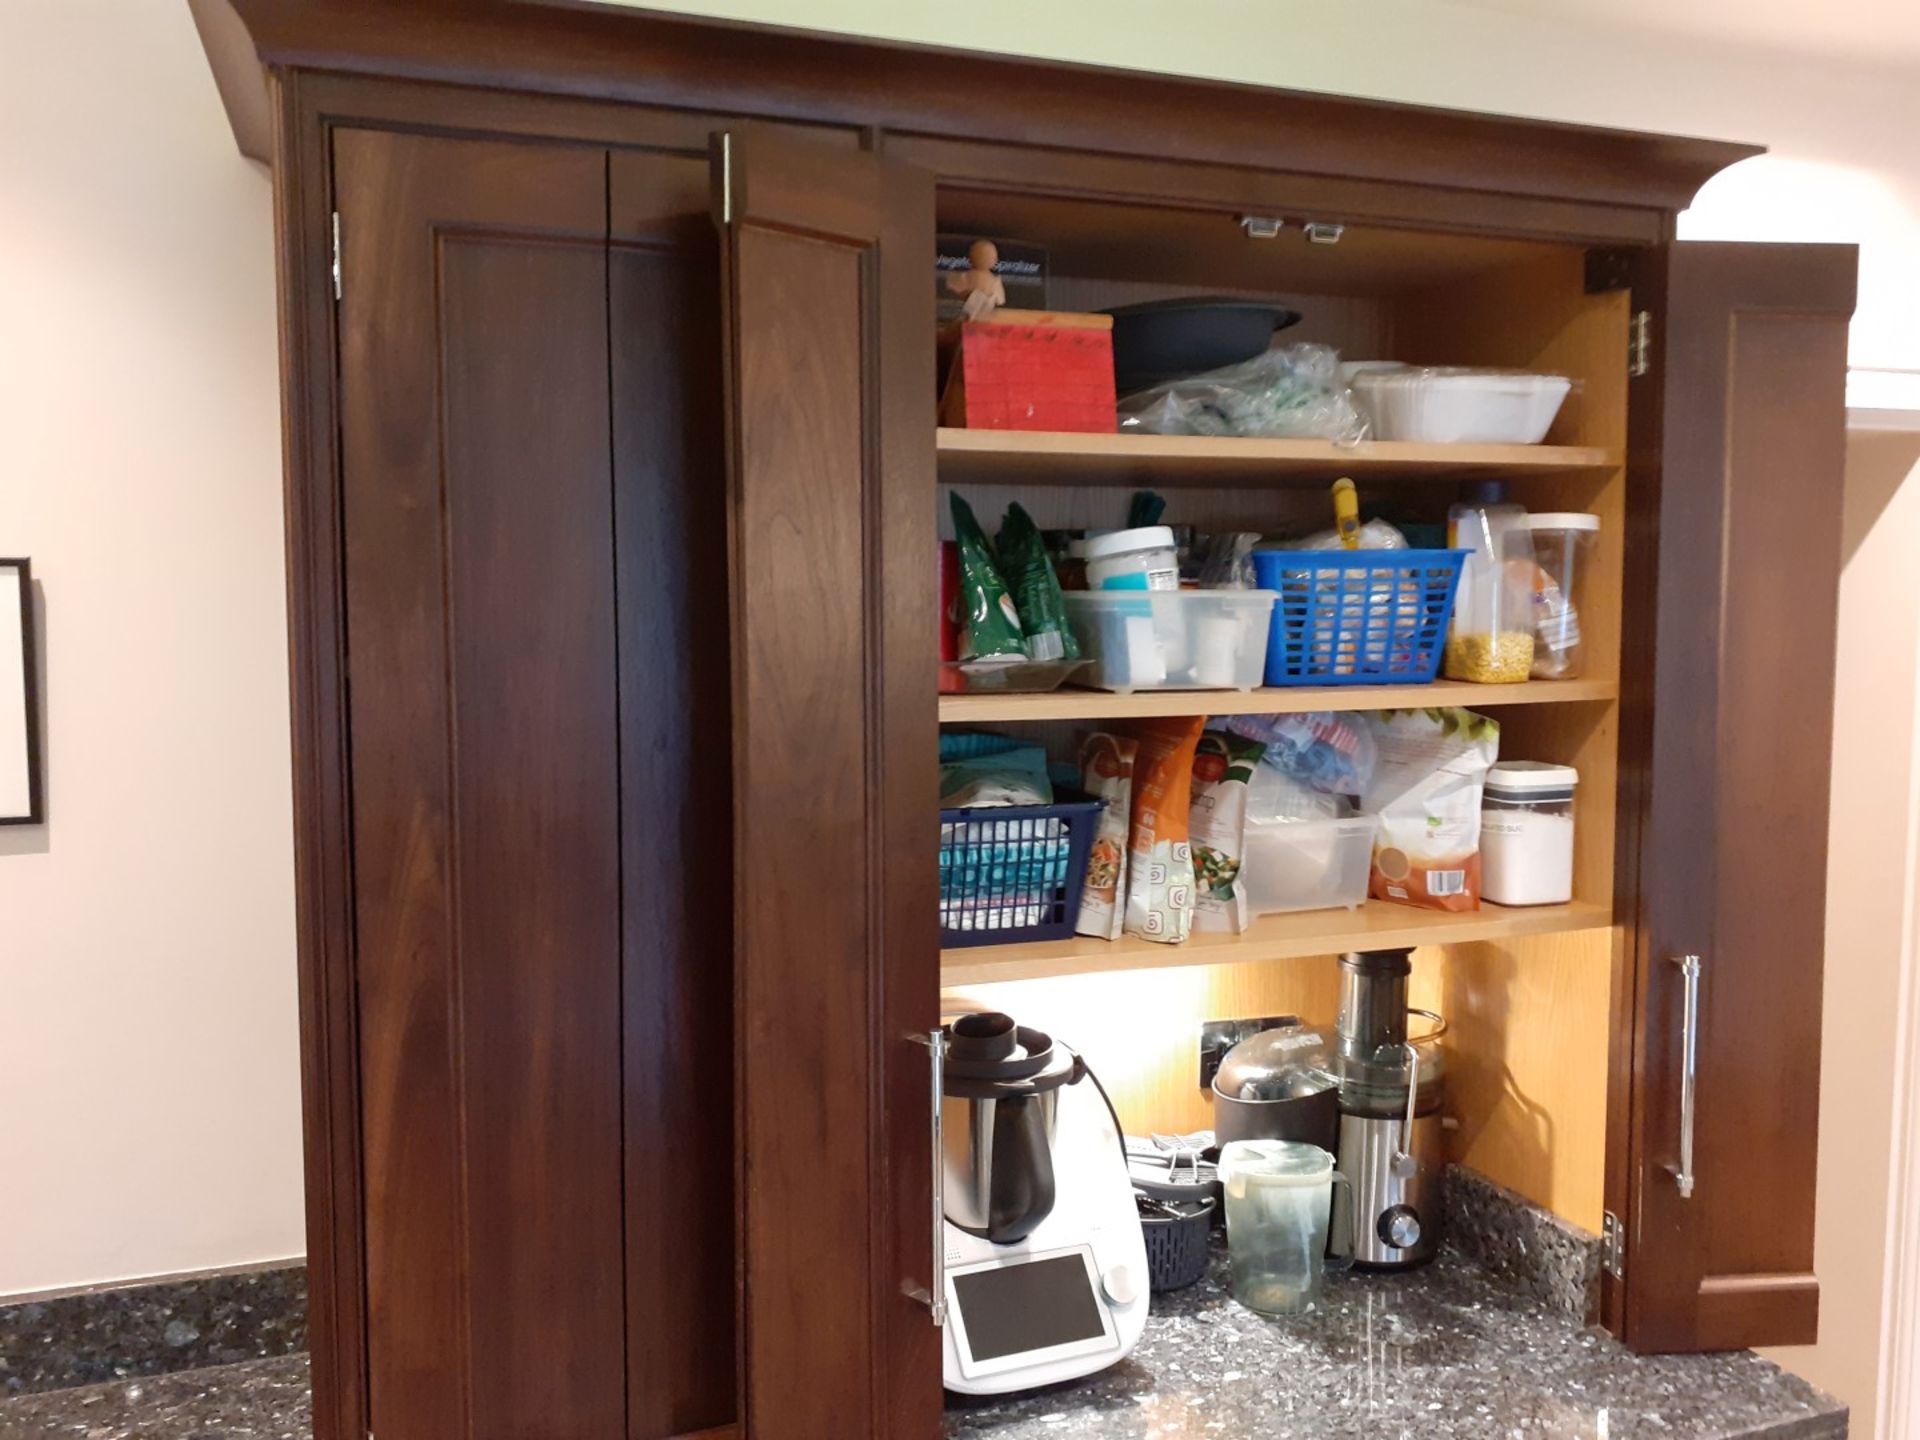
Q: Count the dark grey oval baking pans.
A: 1